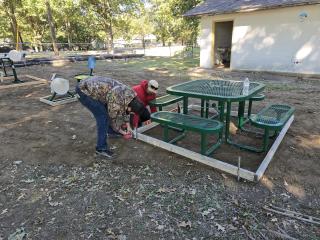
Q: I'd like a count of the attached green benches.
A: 4